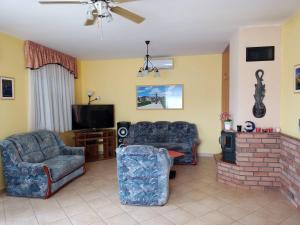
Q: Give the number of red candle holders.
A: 2